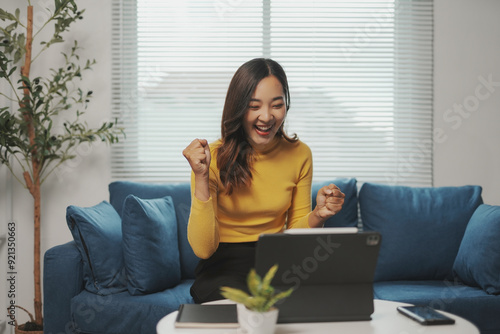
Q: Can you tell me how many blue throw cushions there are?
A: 3